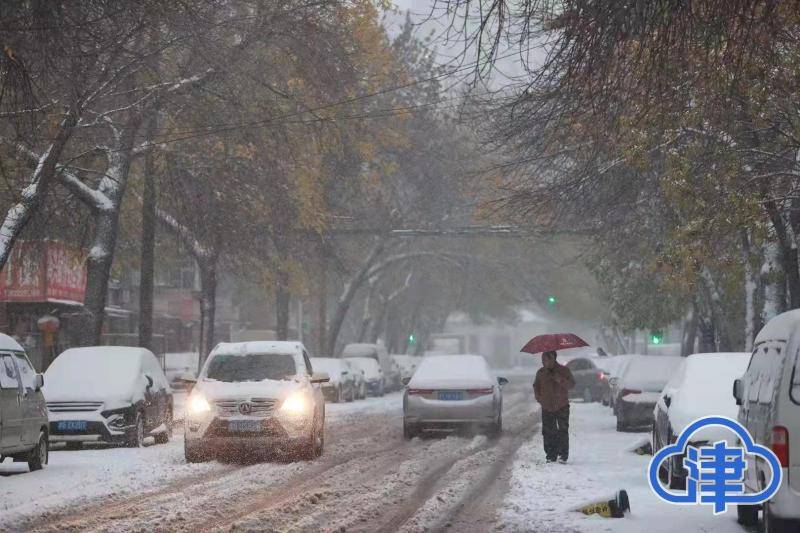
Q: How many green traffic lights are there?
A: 3